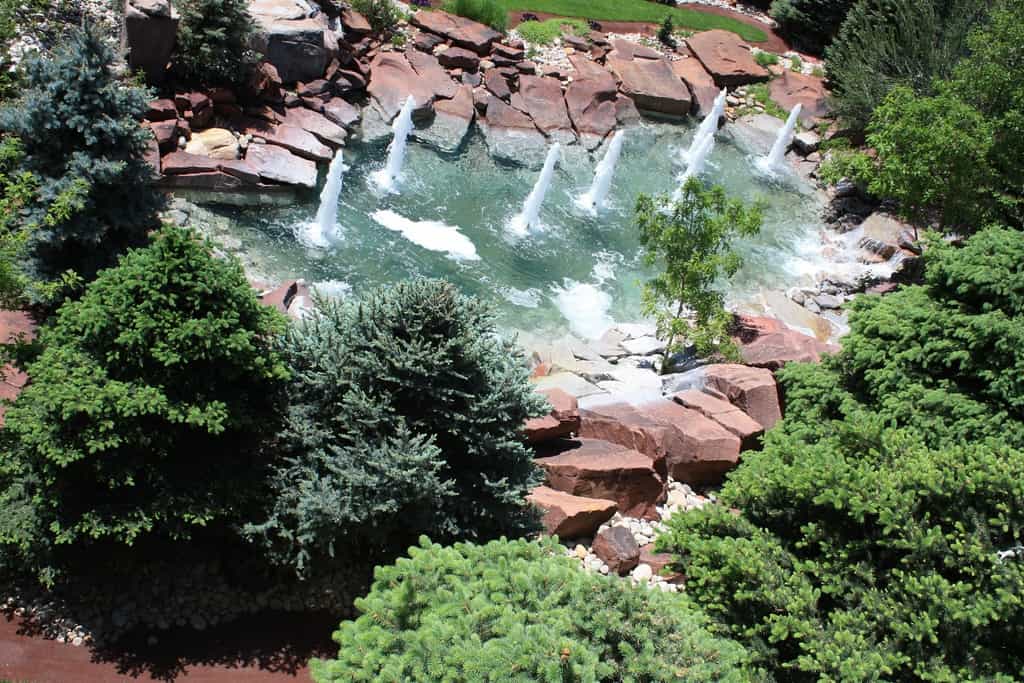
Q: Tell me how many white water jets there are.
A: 7